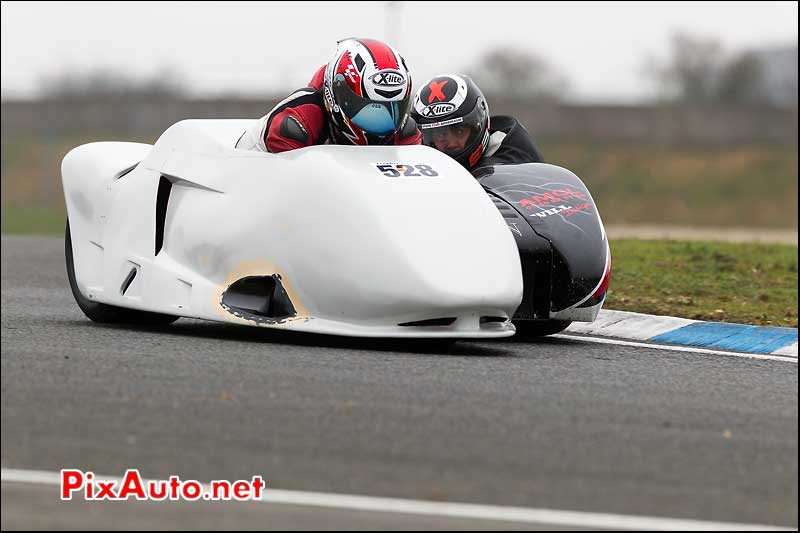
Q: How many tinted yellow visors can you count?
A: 0